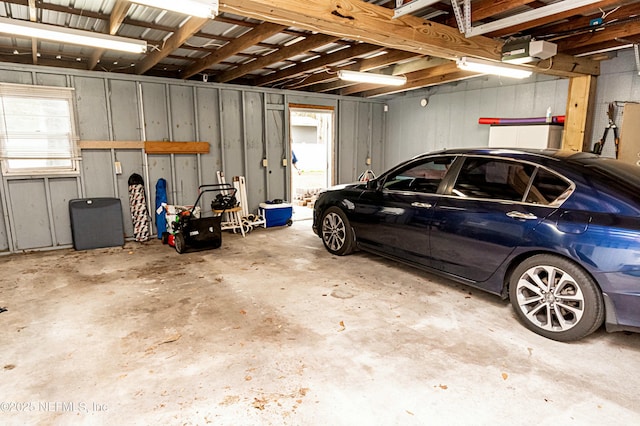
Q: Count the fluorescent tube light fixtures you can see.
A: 4